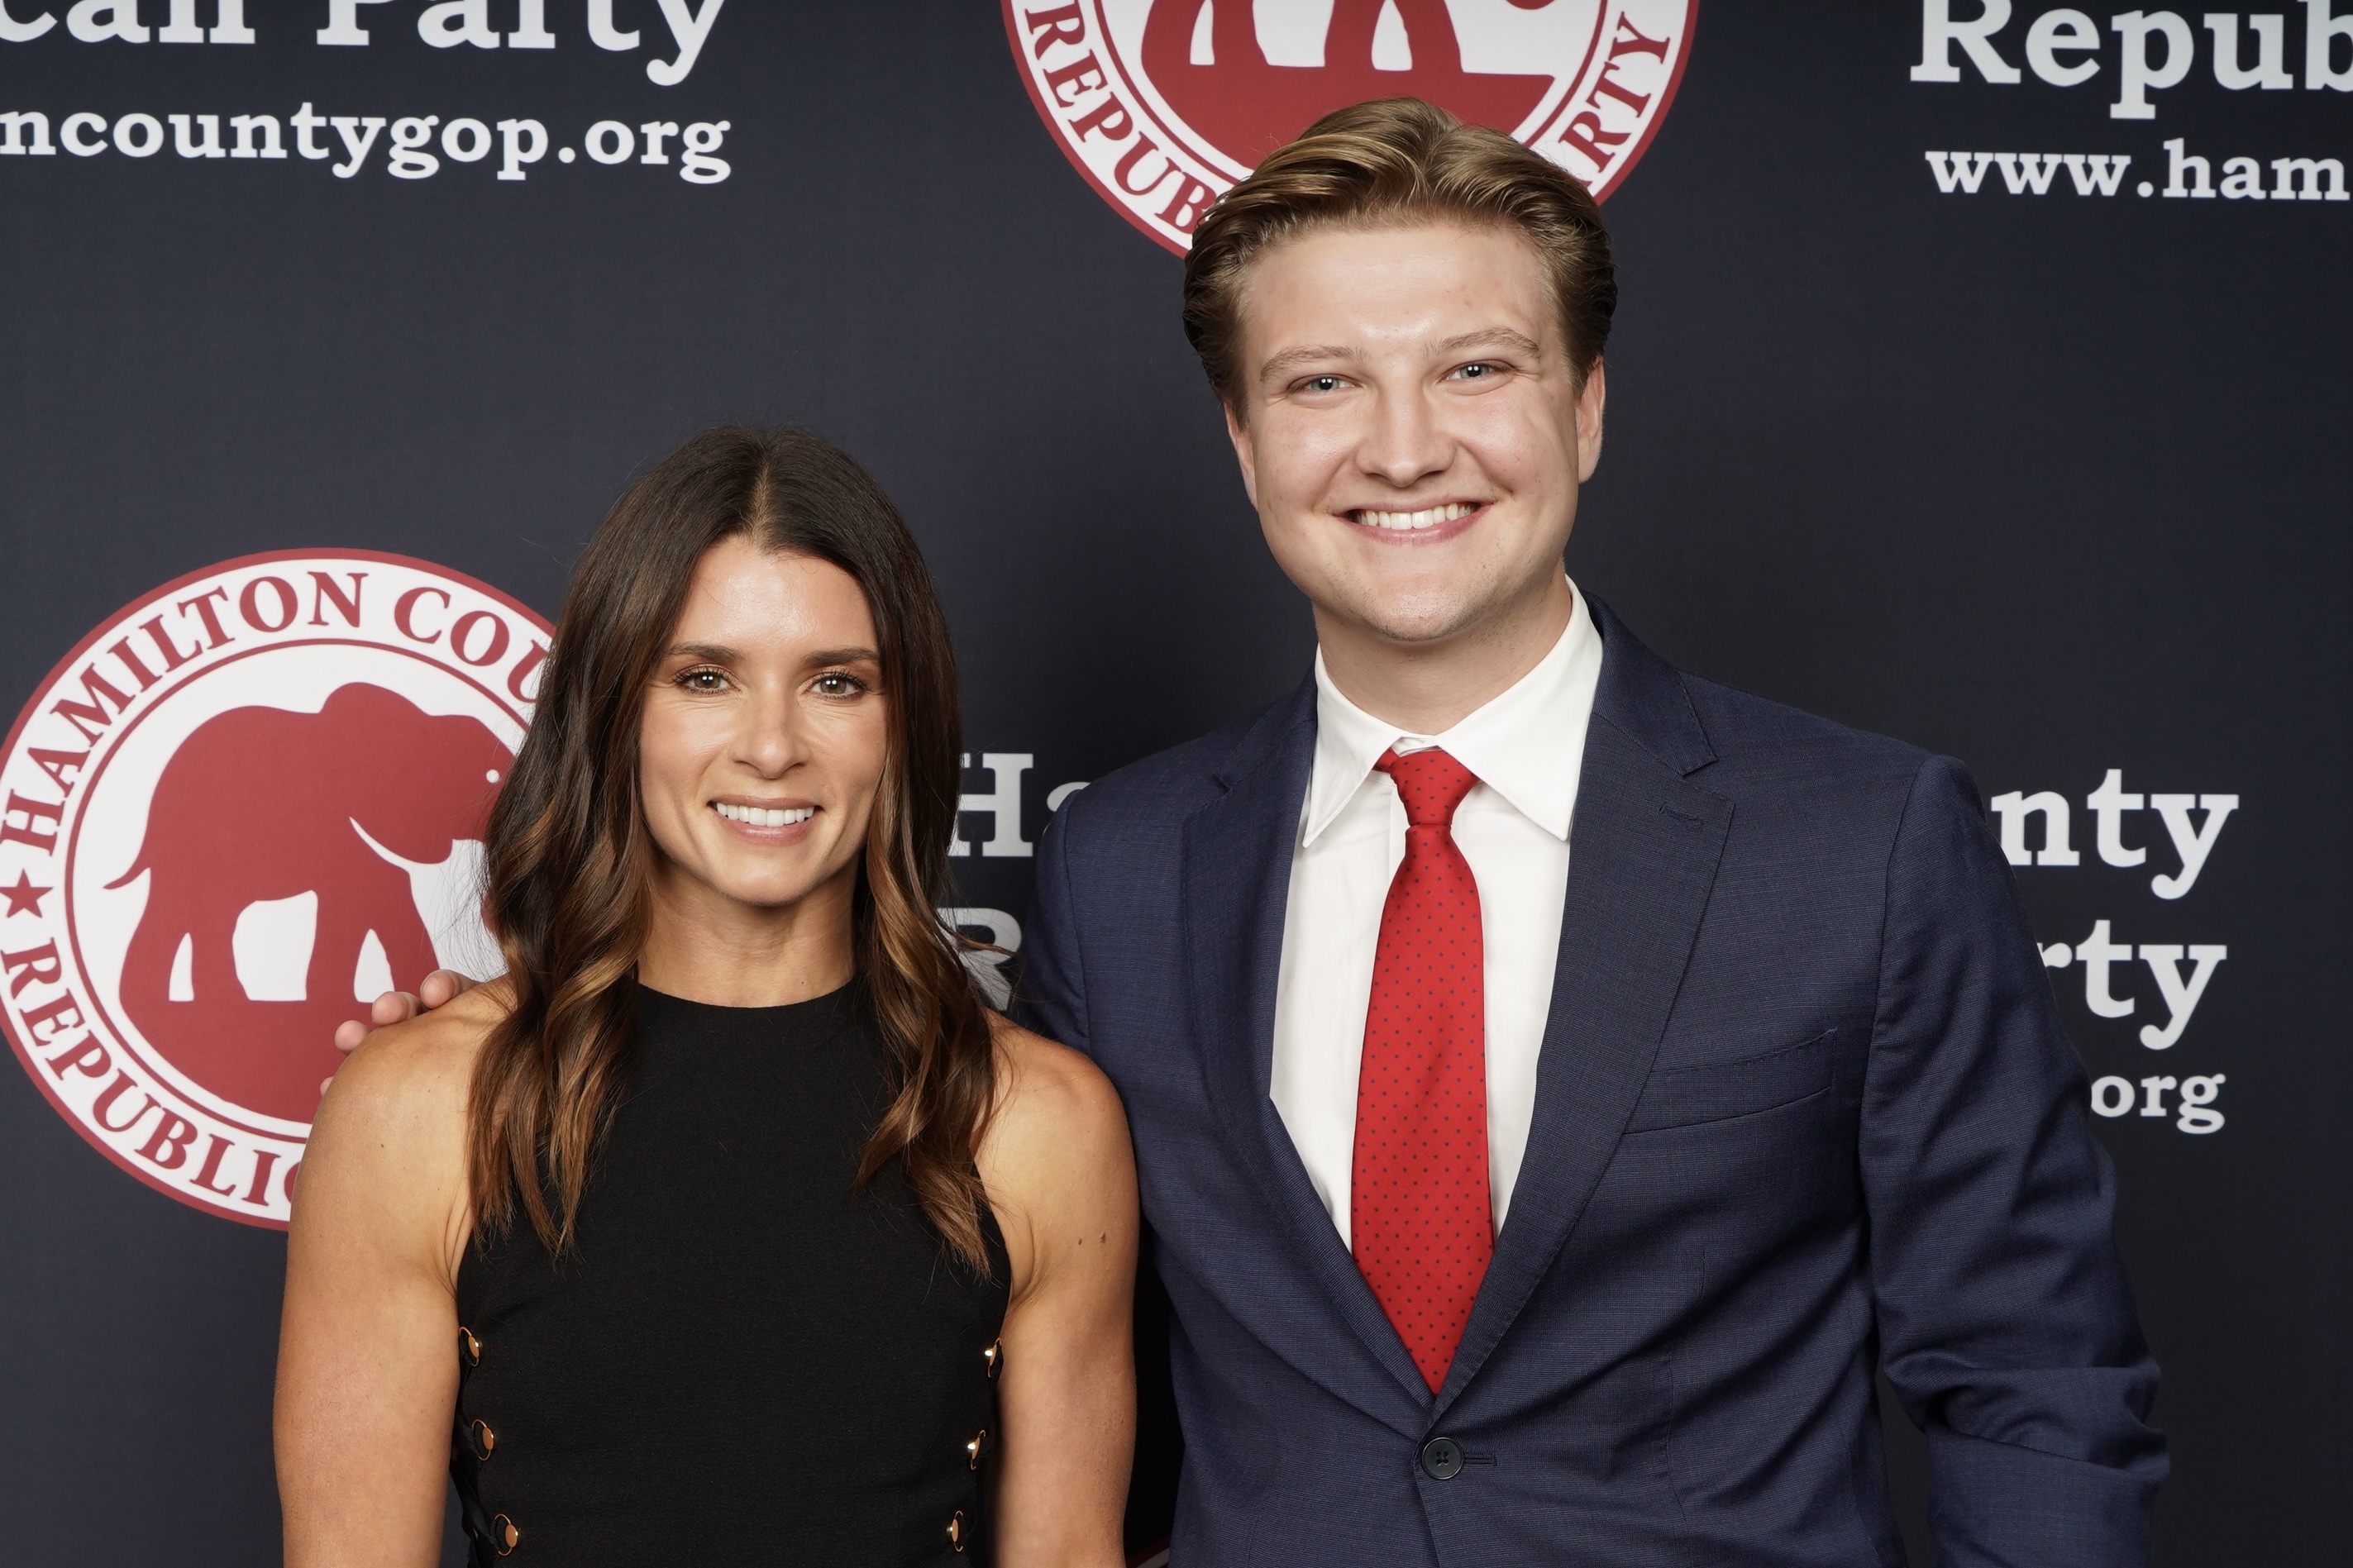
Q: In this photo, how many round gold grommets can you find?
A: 6